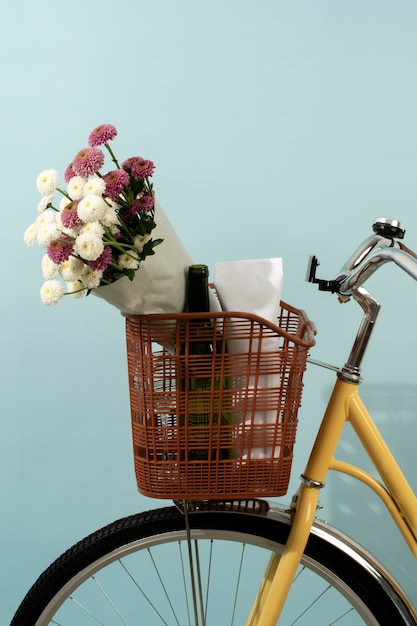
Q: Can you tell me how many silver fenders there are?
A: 1